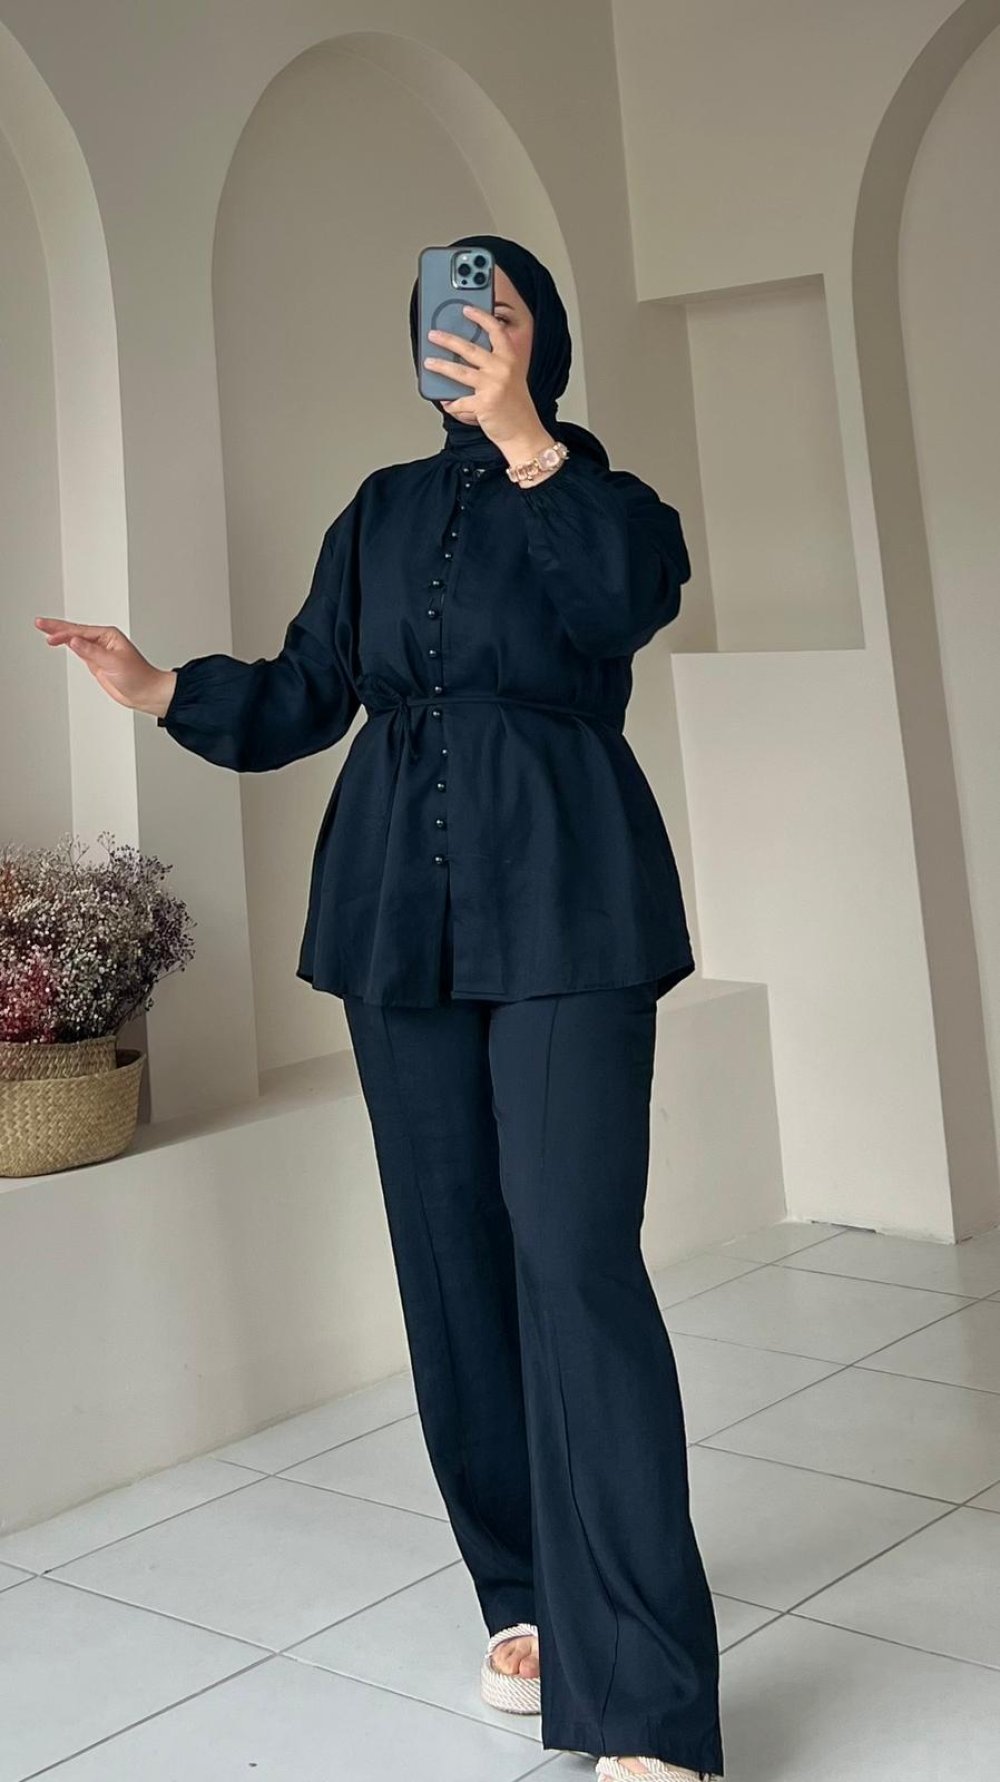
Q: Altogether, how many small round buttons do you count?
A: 14